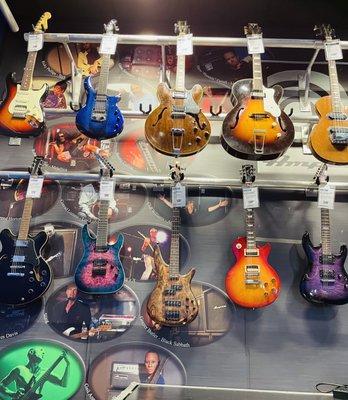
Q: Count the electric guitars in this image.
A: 10